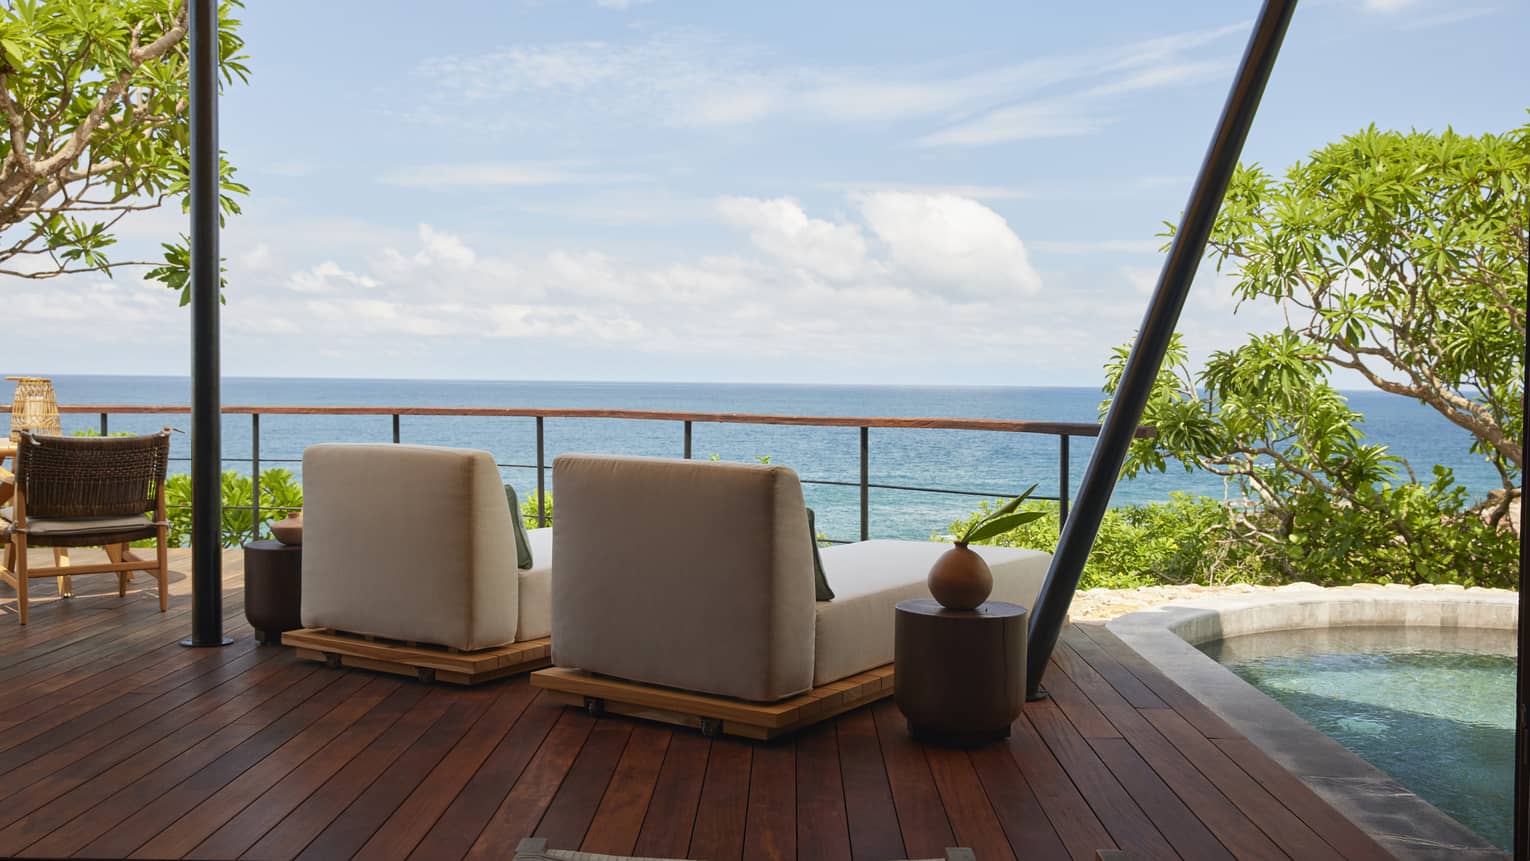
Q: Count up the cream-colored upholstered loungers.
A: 2